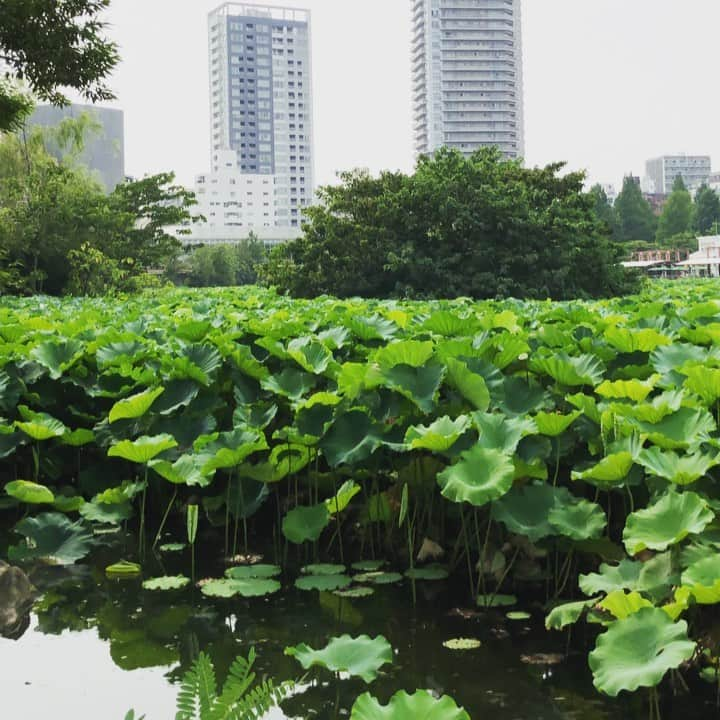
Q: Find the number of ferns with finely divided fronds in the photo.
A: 1